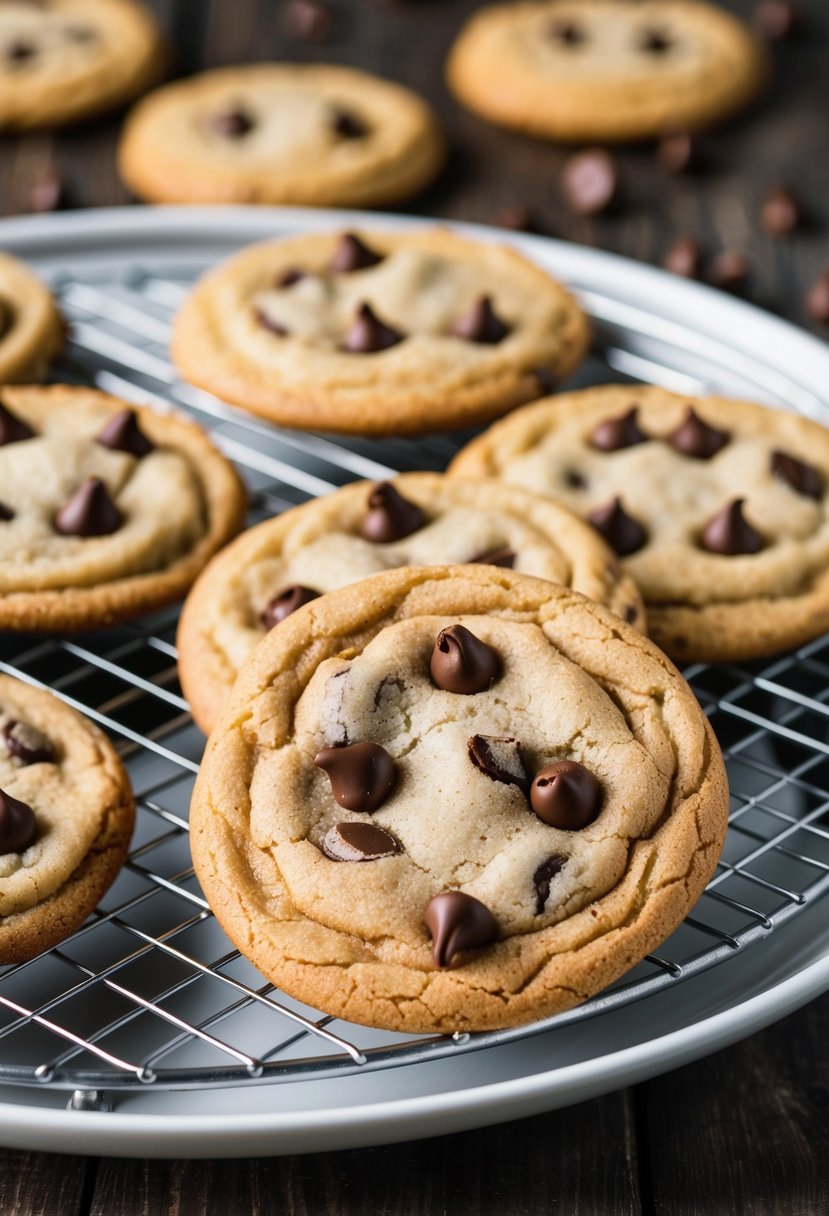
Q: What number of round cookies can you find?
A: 10